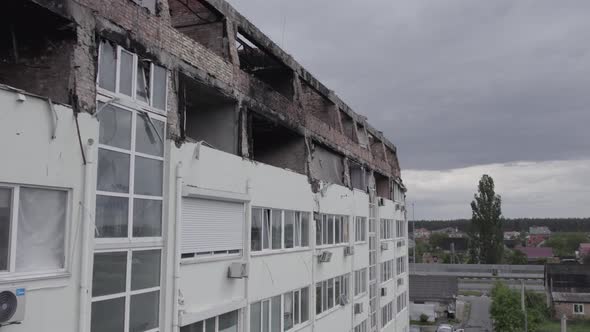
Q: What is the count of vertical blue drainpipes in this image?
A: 0